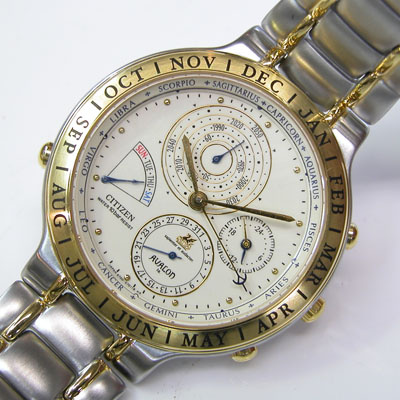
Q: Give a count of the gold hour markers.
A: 12